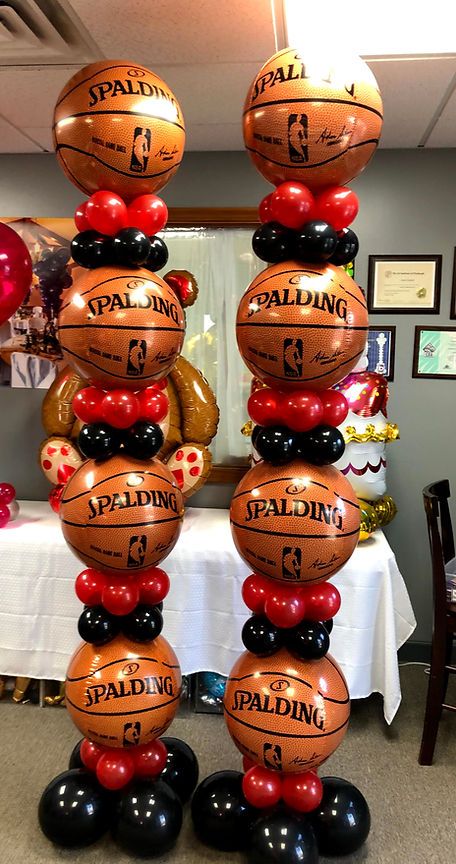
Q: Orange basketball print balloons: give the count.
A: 8